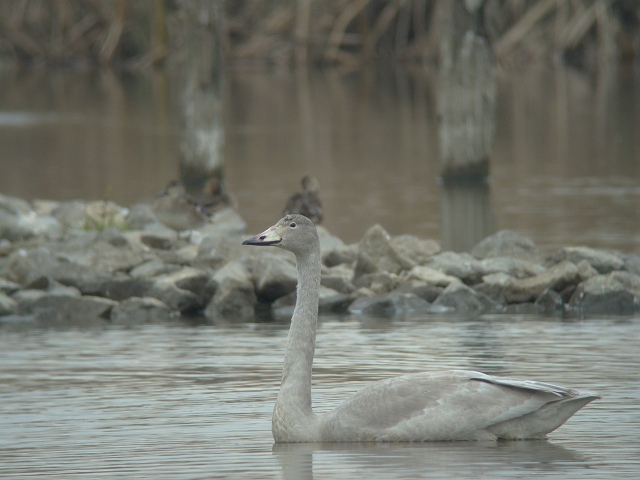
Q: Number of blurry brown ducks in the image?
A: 3